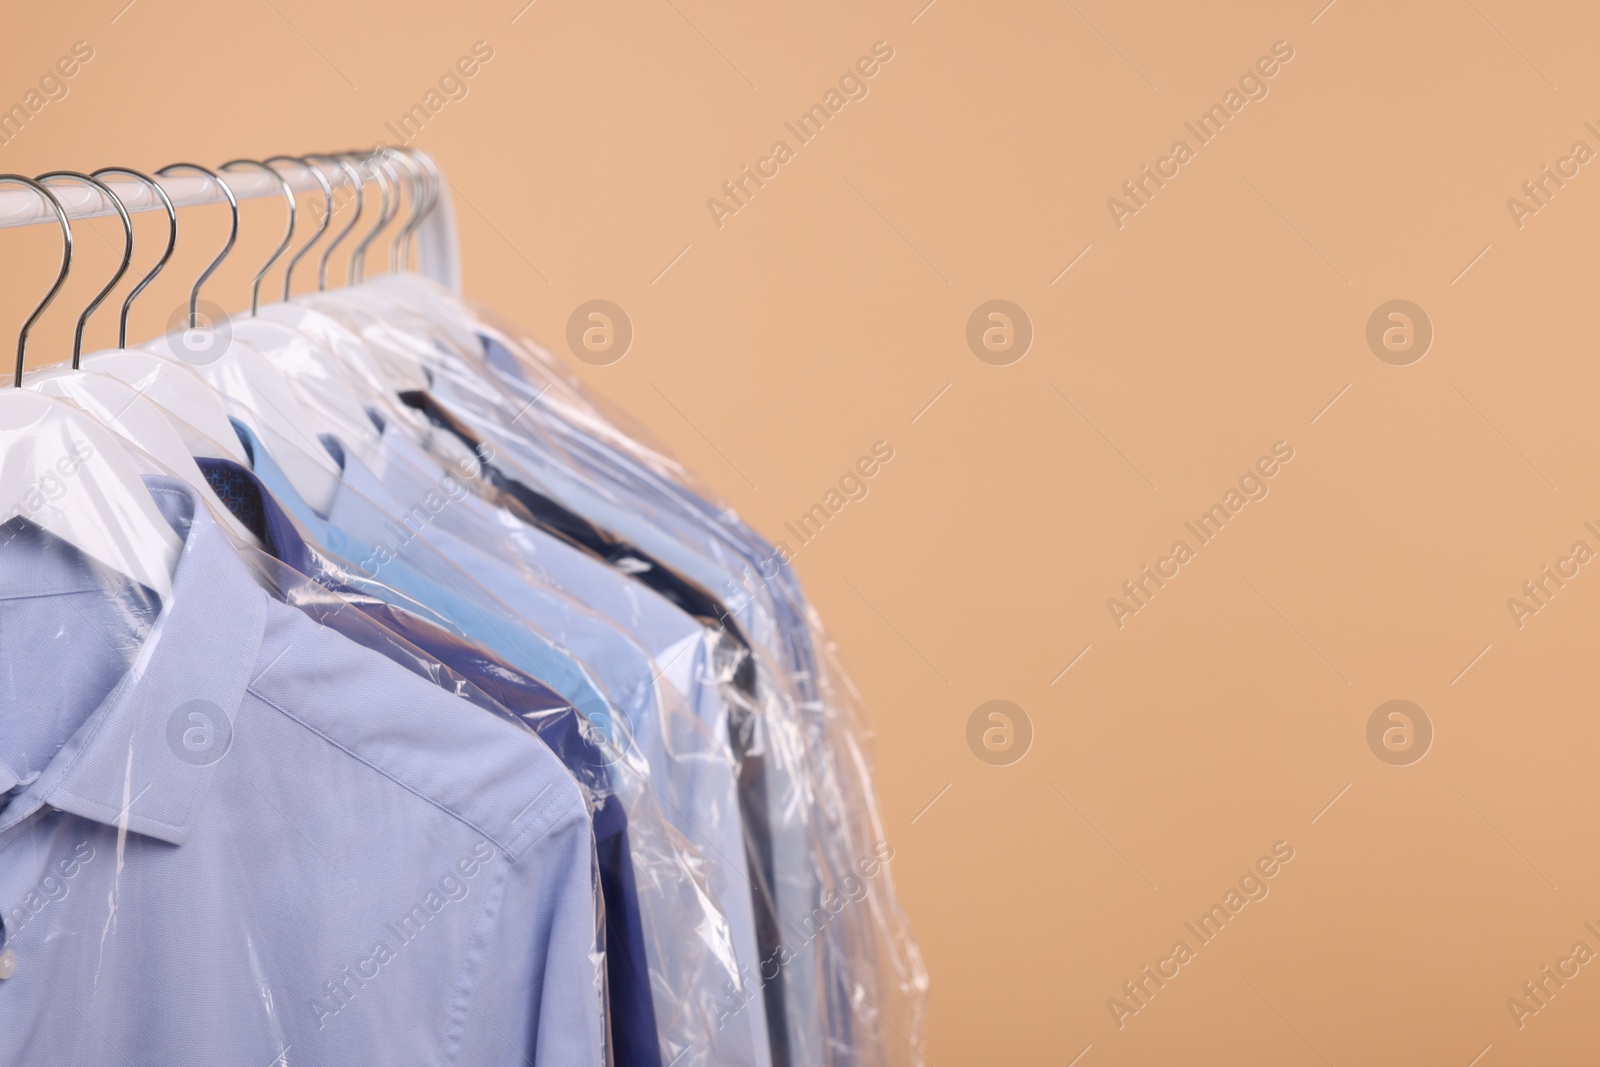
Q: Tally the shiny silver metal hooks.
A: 11